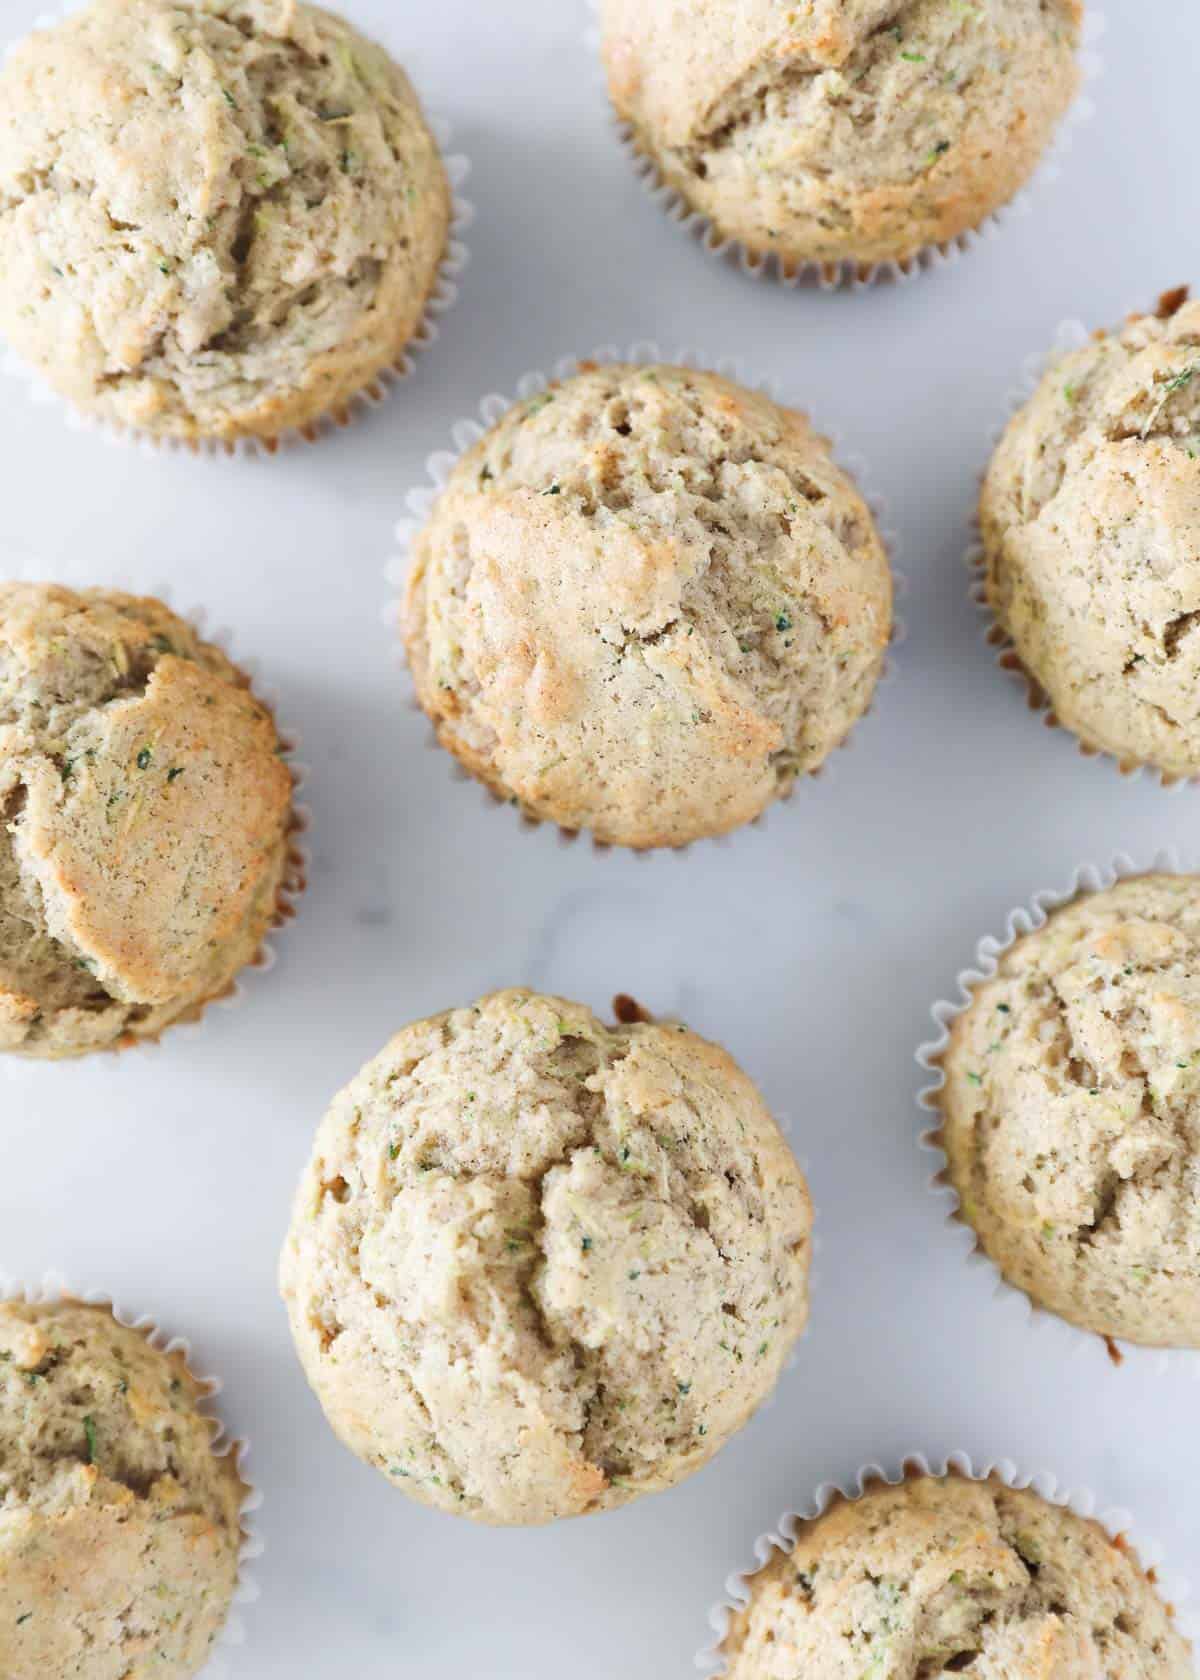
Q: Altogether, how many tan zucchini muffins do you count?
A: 9